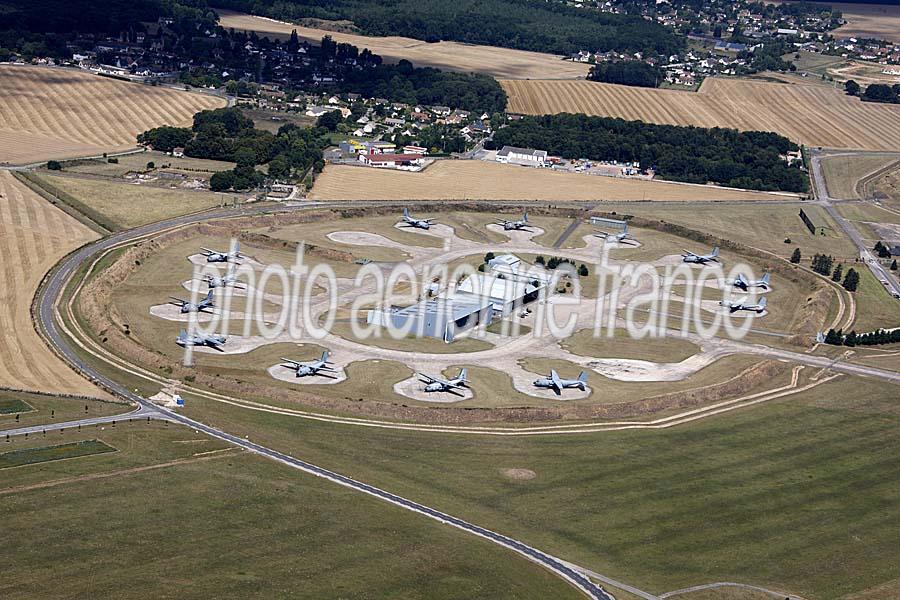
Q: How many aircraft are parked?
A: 13